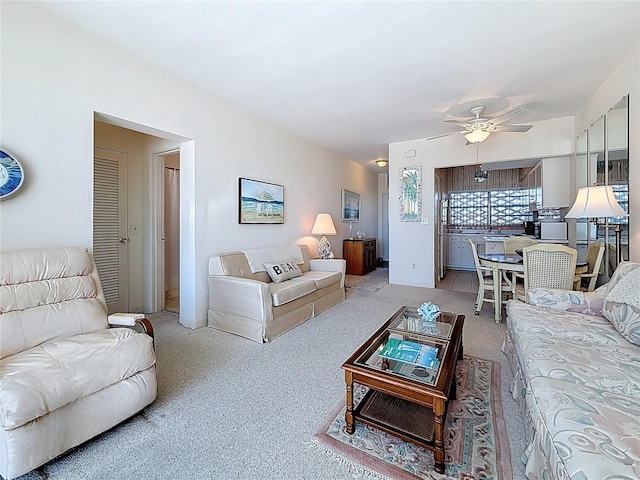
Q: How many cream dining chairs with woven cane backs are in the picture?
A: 4